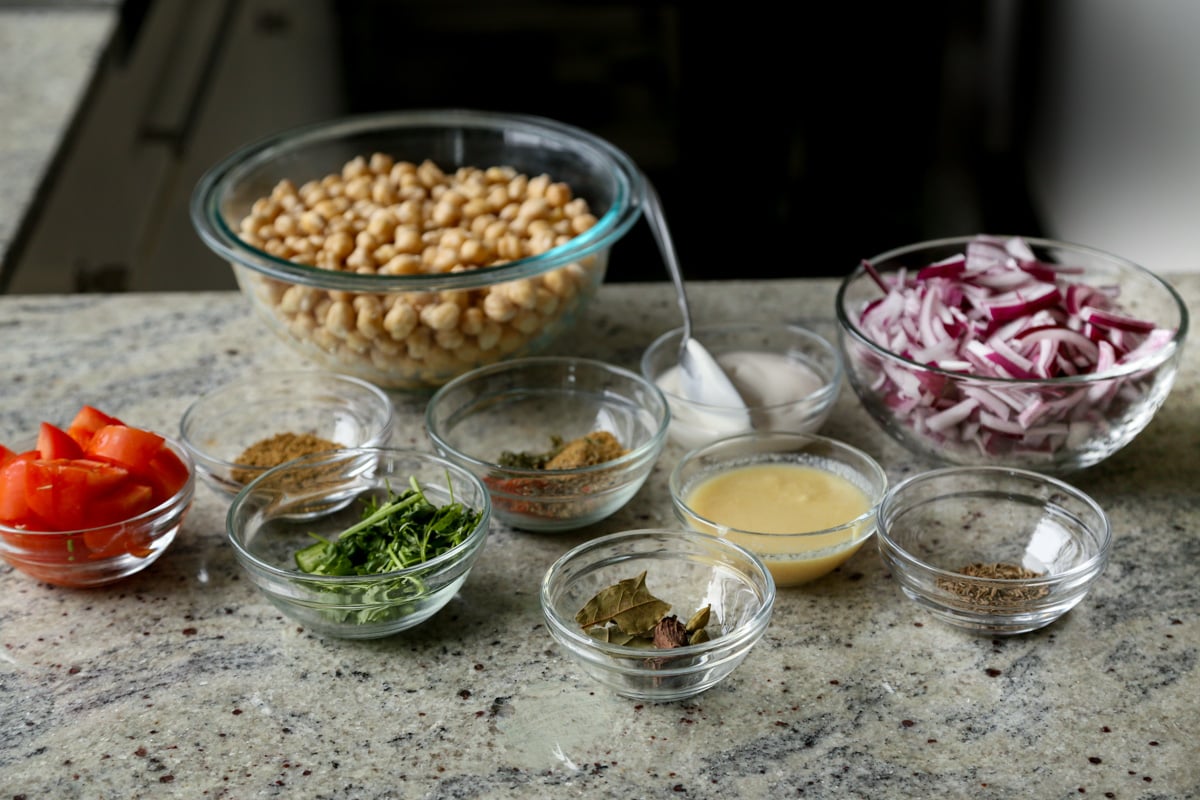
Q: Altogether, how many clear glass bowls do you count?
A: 10